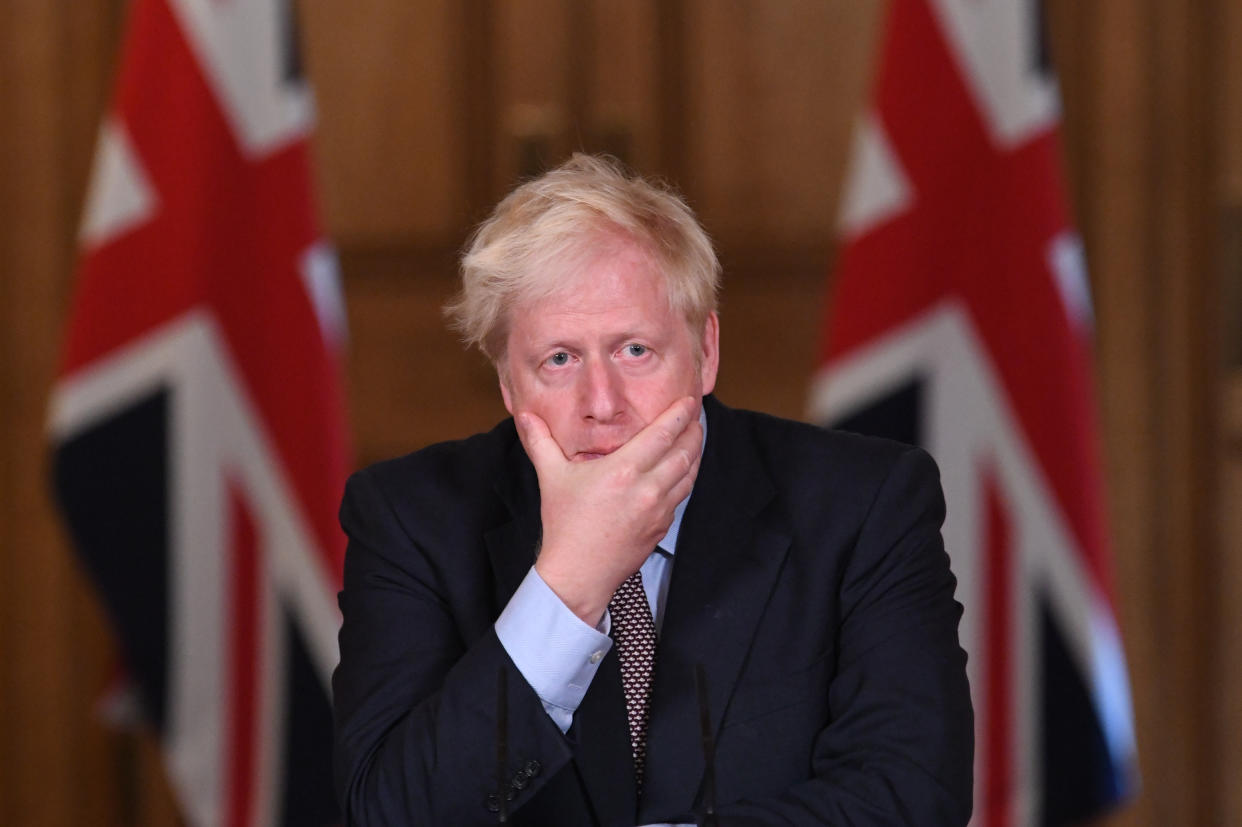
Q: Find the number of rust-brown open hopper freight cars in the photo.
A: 0